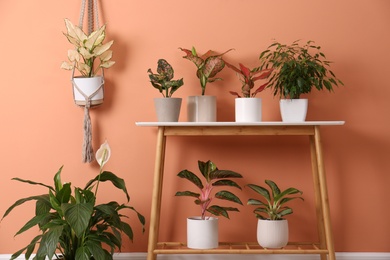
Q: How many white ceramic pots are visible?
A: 5